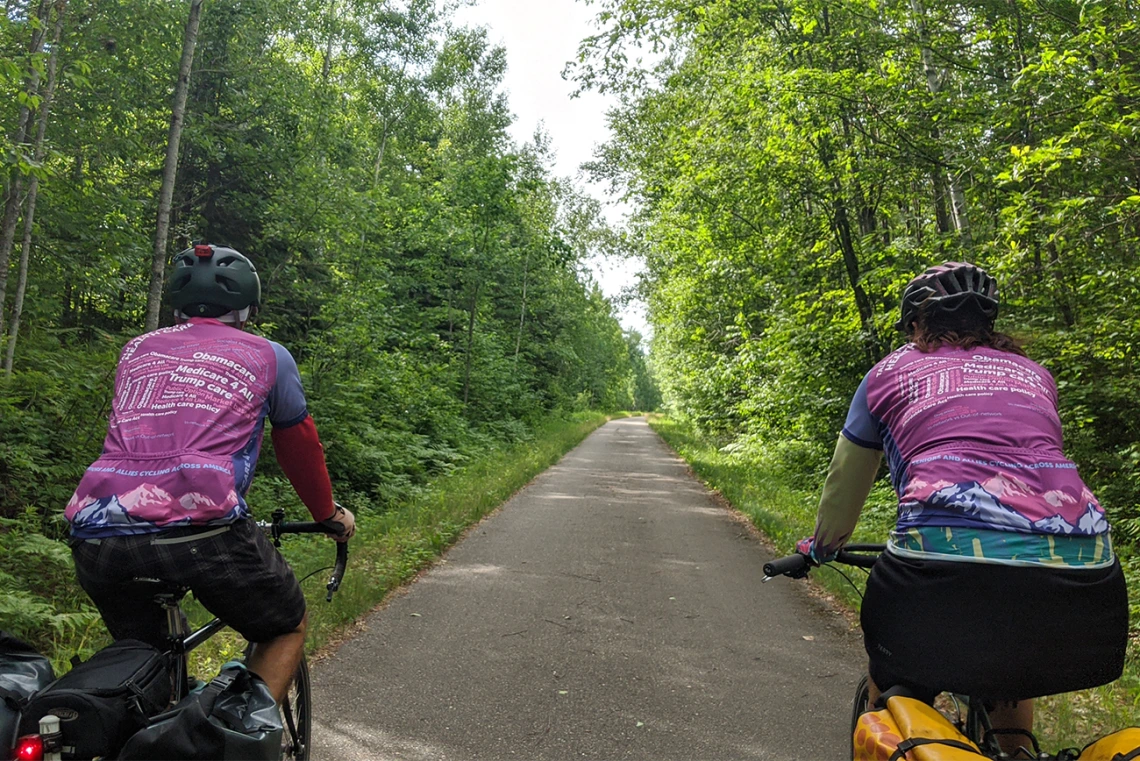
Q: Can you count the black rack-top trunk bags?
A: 1